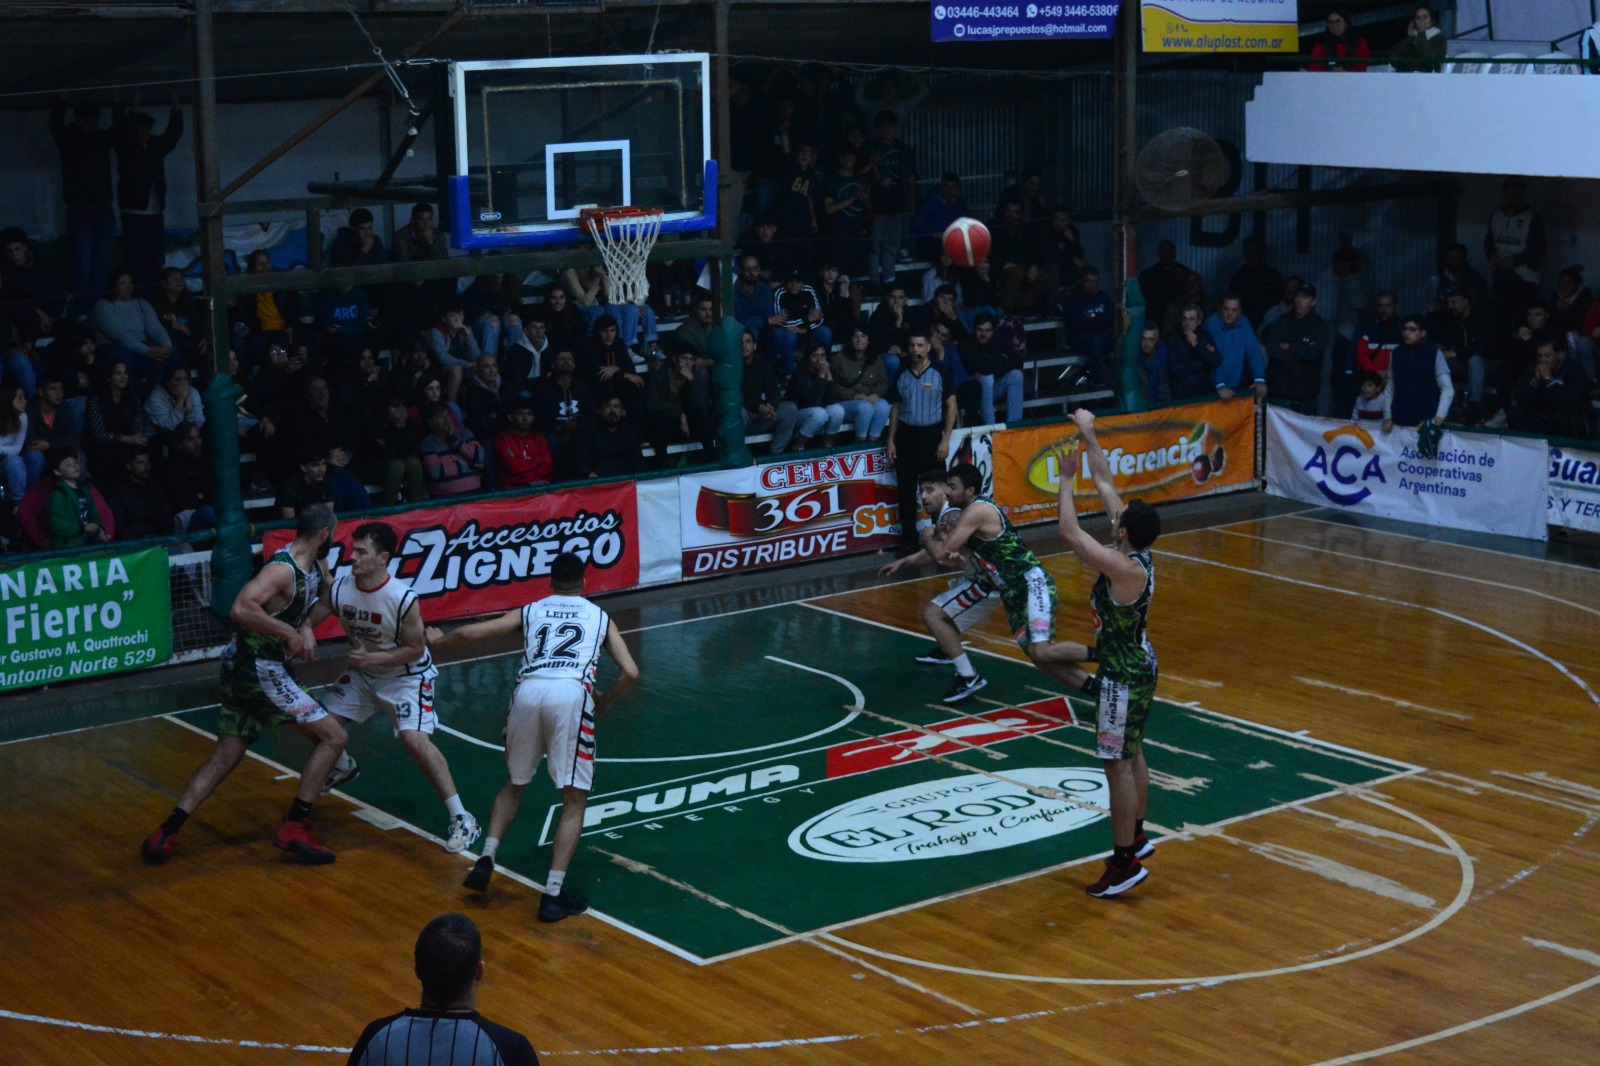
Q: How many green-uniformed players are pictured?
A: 3